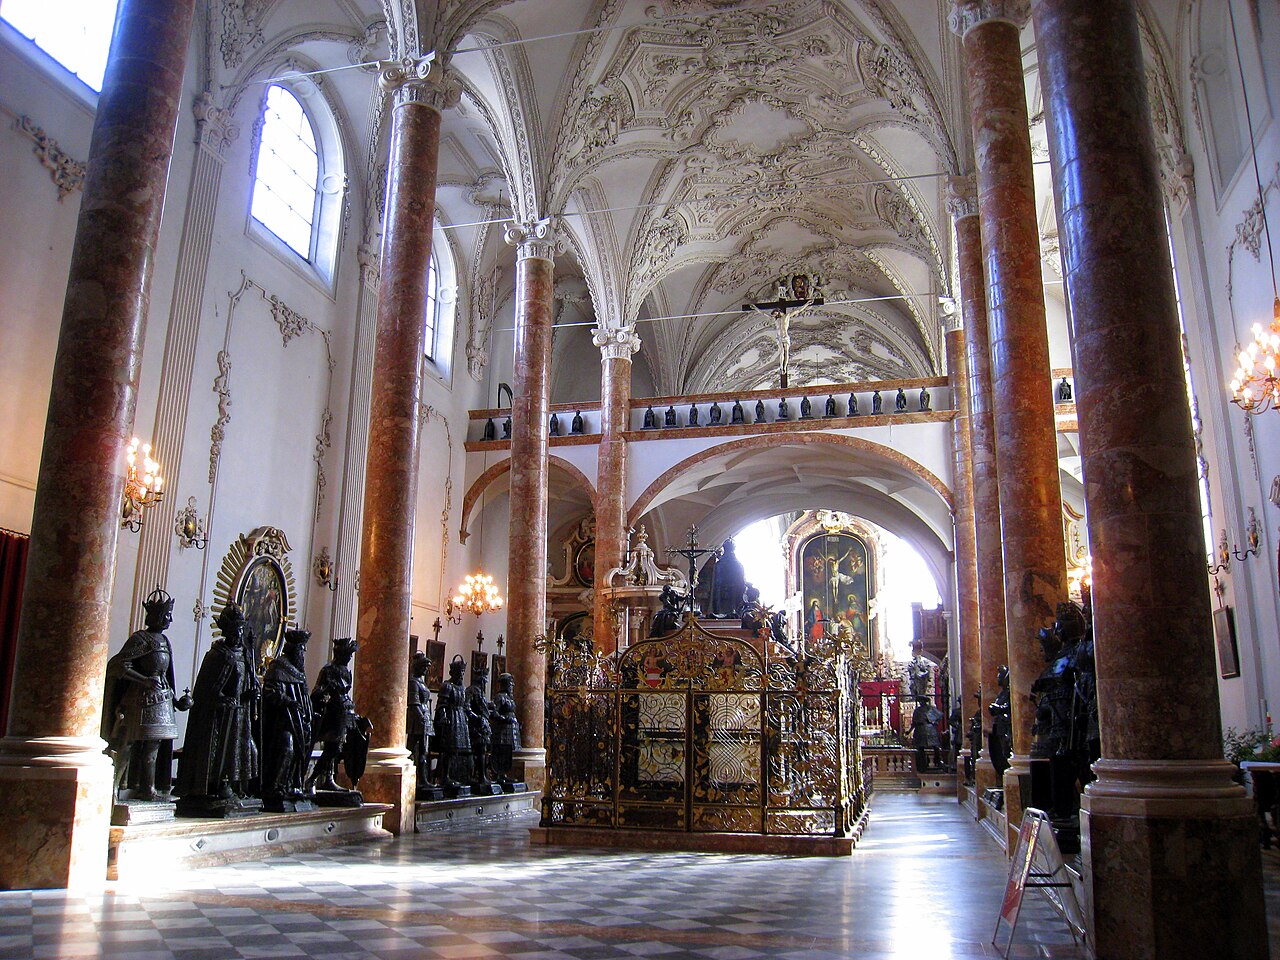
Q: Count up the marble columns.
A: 8